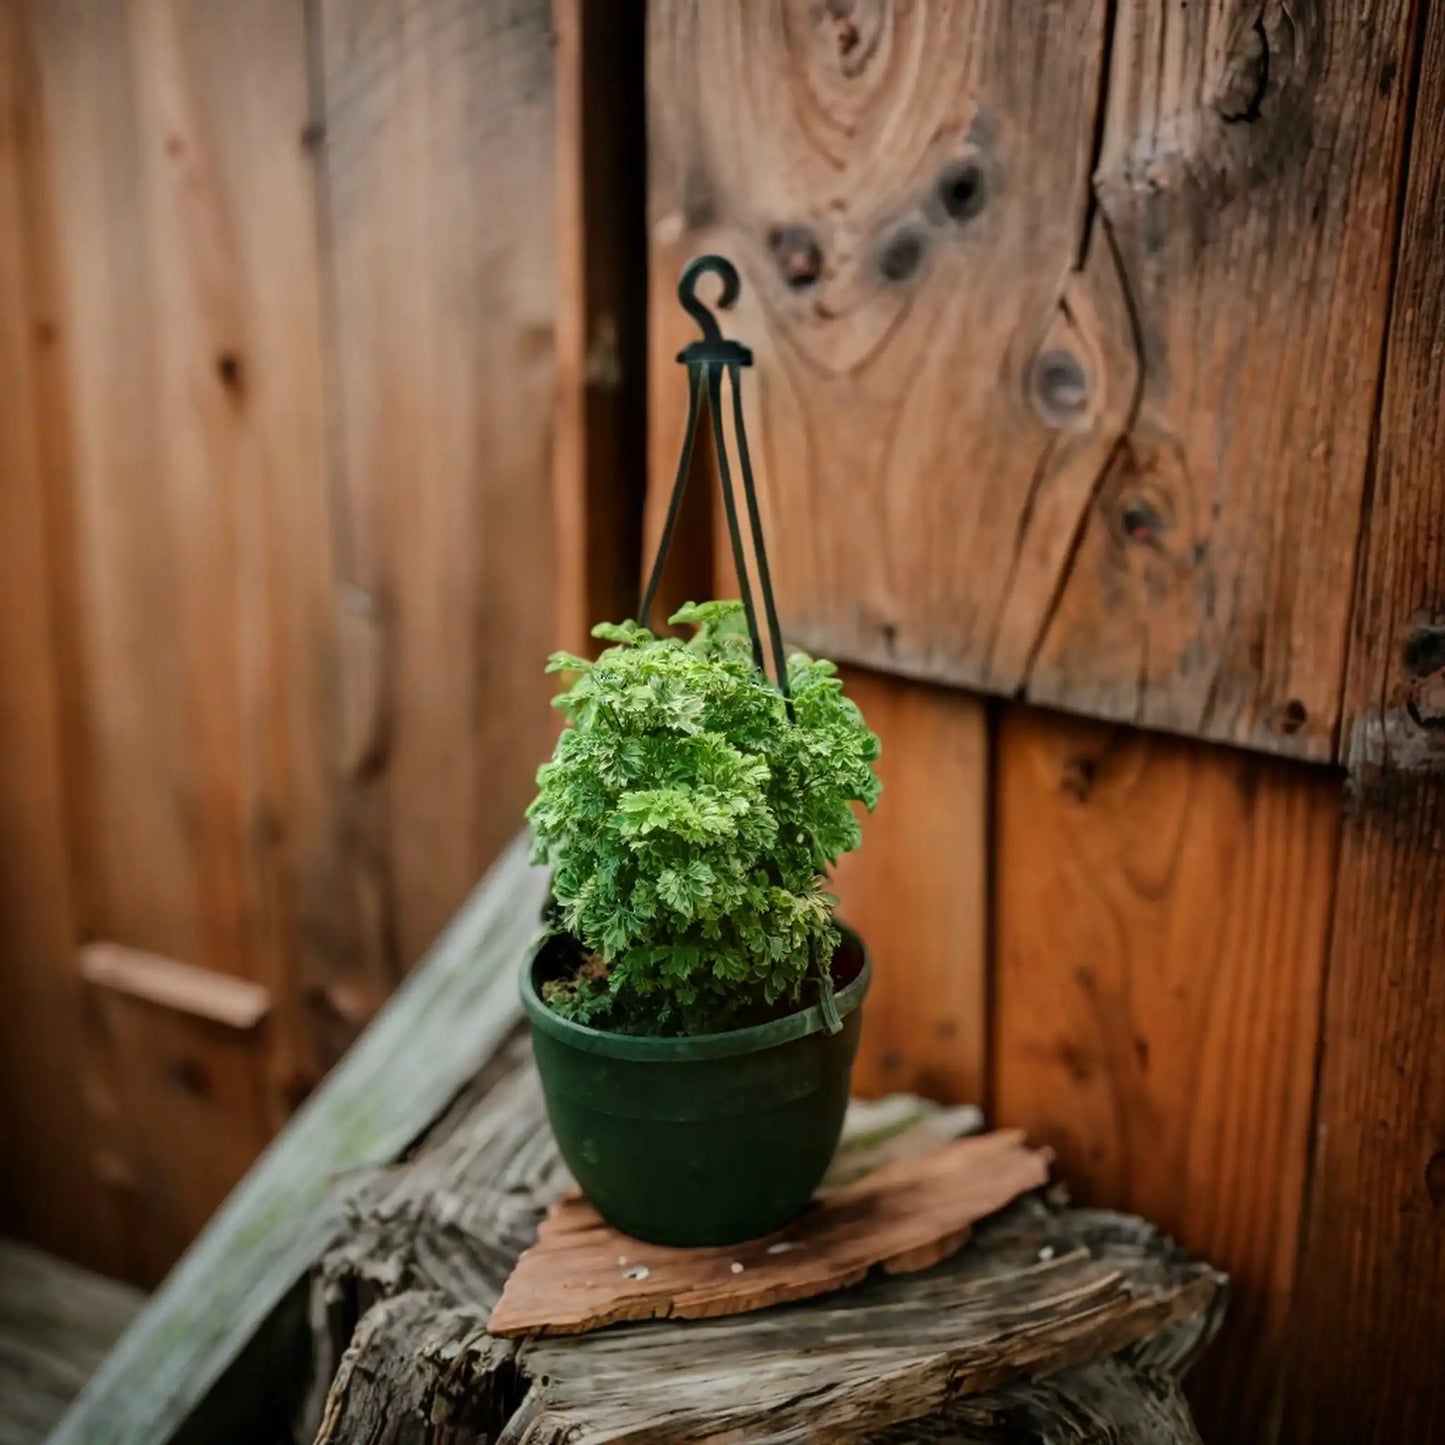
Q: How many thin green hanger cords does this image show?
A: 3